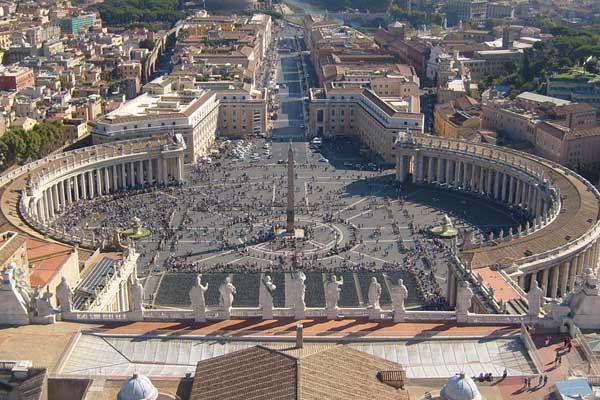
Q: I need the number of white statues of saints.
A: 11